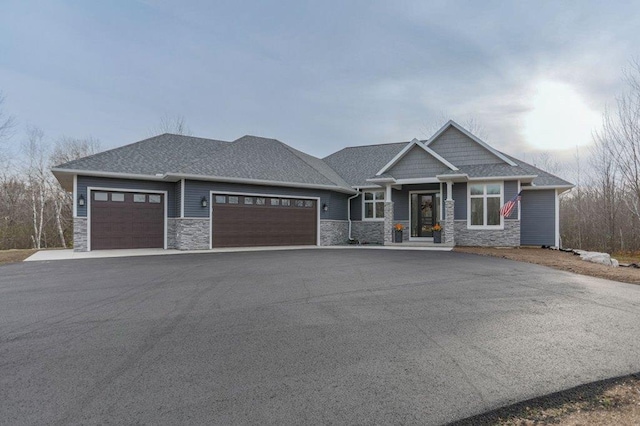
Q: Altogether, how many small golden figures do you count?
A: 2